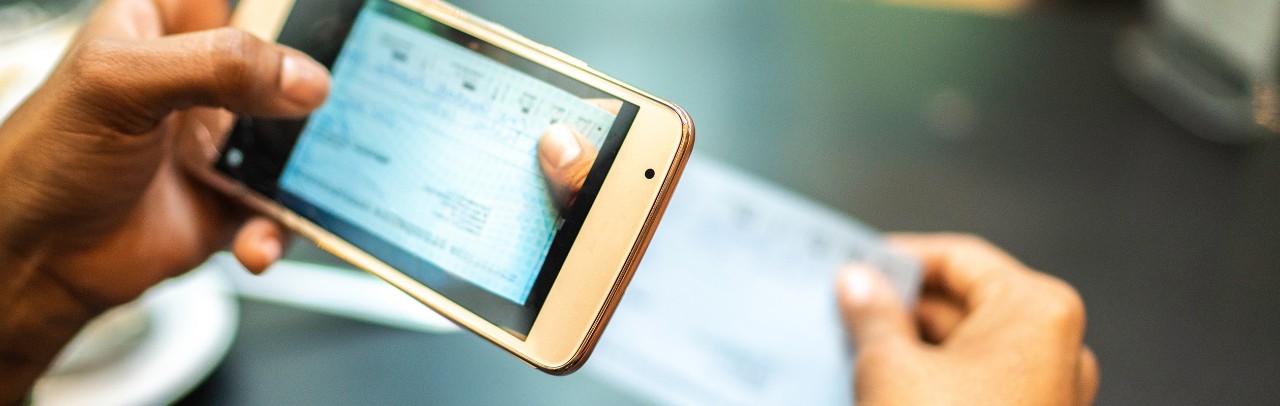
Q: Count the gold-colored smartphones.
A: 1